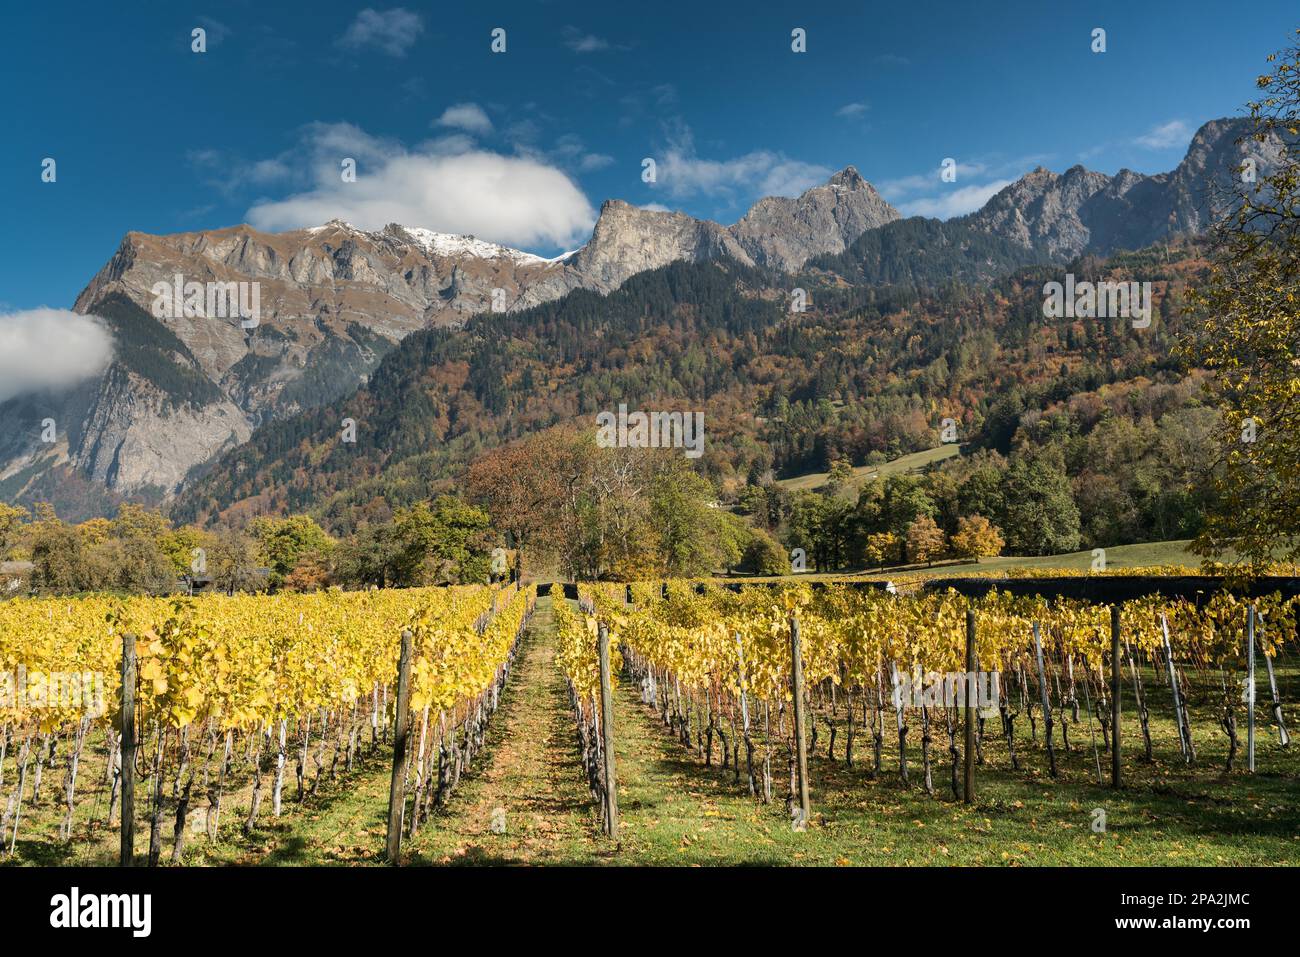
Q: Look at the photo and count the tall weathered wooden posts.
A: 6